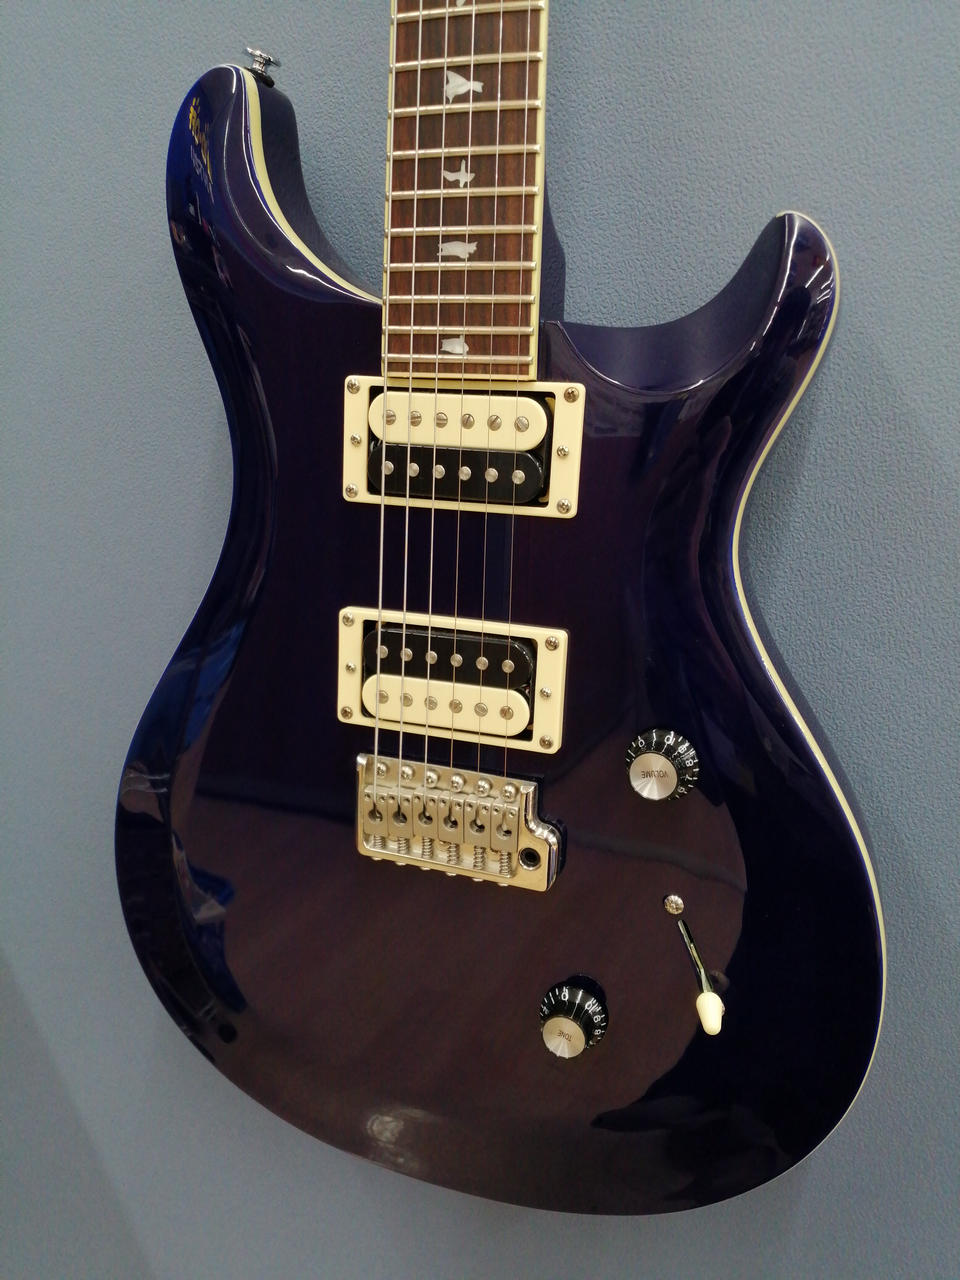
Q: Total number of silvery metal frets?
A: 10